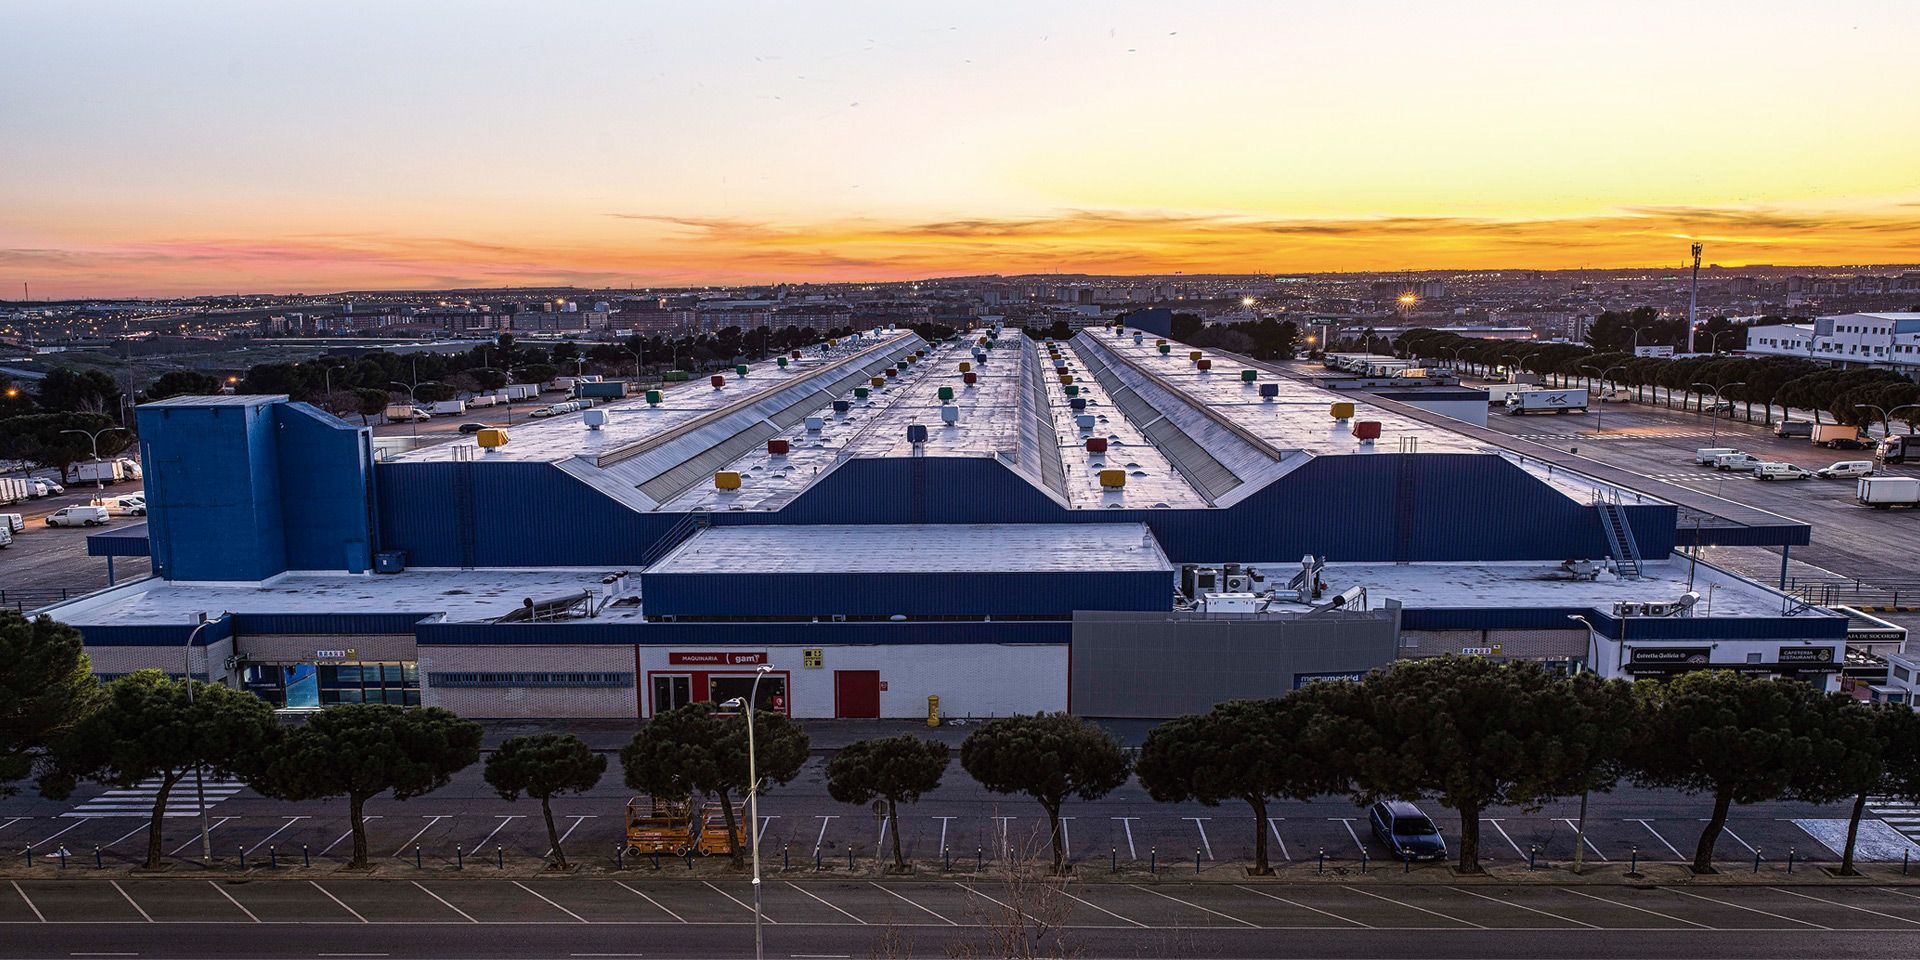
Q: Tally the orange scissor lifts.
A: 2